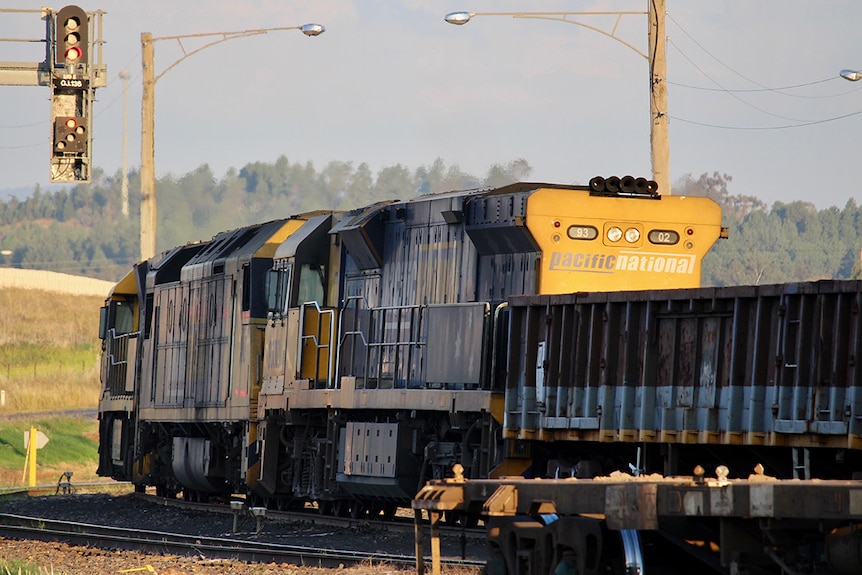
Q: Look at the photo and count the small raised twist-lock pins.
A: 4